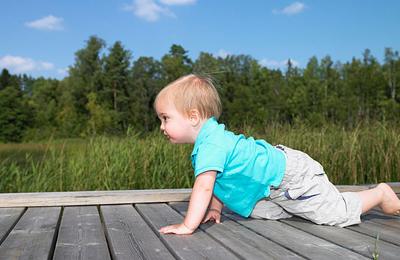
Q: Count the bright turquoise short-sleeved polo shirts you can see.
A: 1